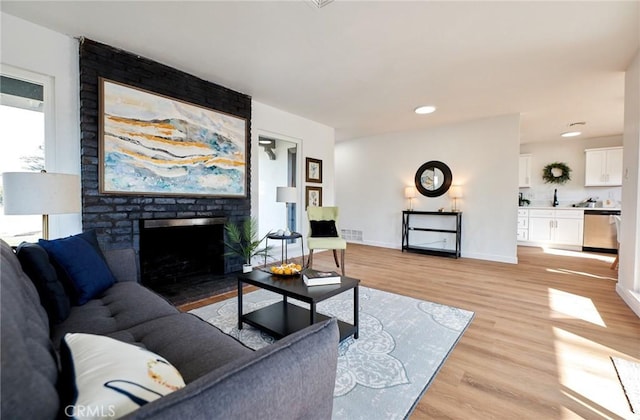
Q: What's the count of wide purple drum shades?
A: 0